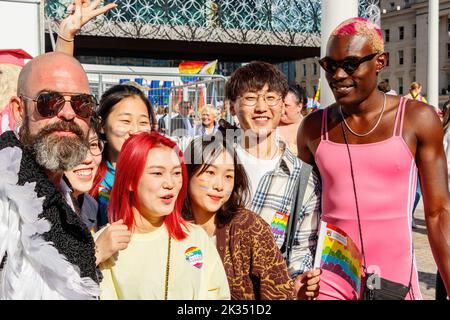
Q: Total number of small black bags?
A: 1